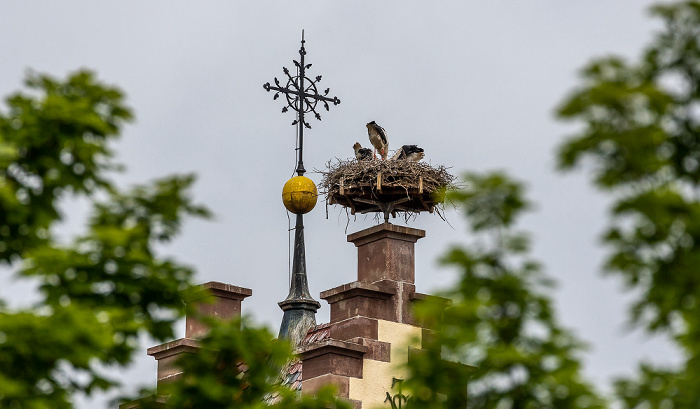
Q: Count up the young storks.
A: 2